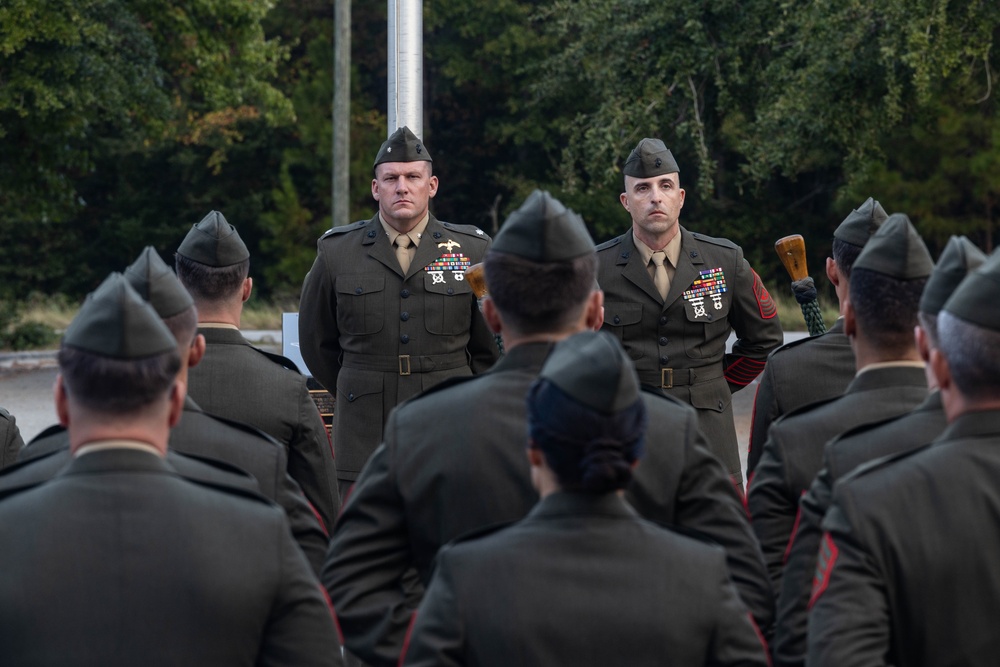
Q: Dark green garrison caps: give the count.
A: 11